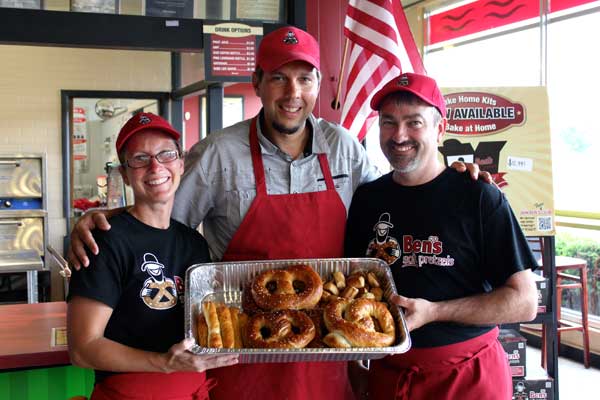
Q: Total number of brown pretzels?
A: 3